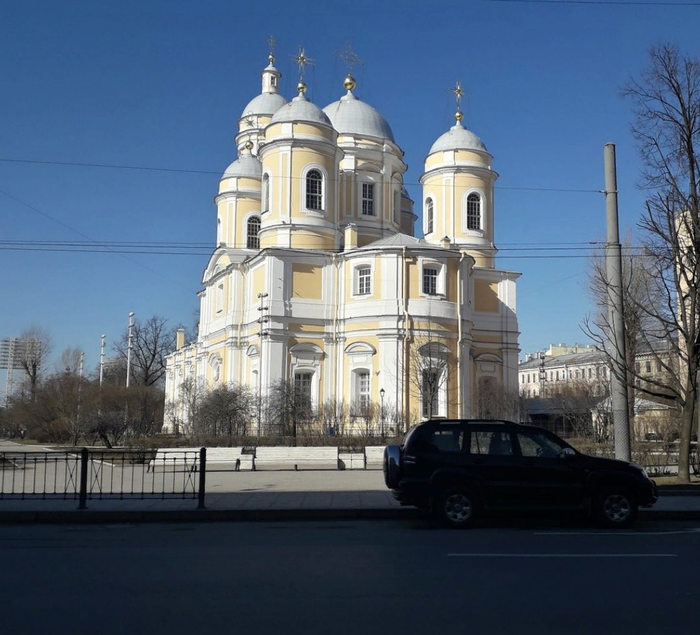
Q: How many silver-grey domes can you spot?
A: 5